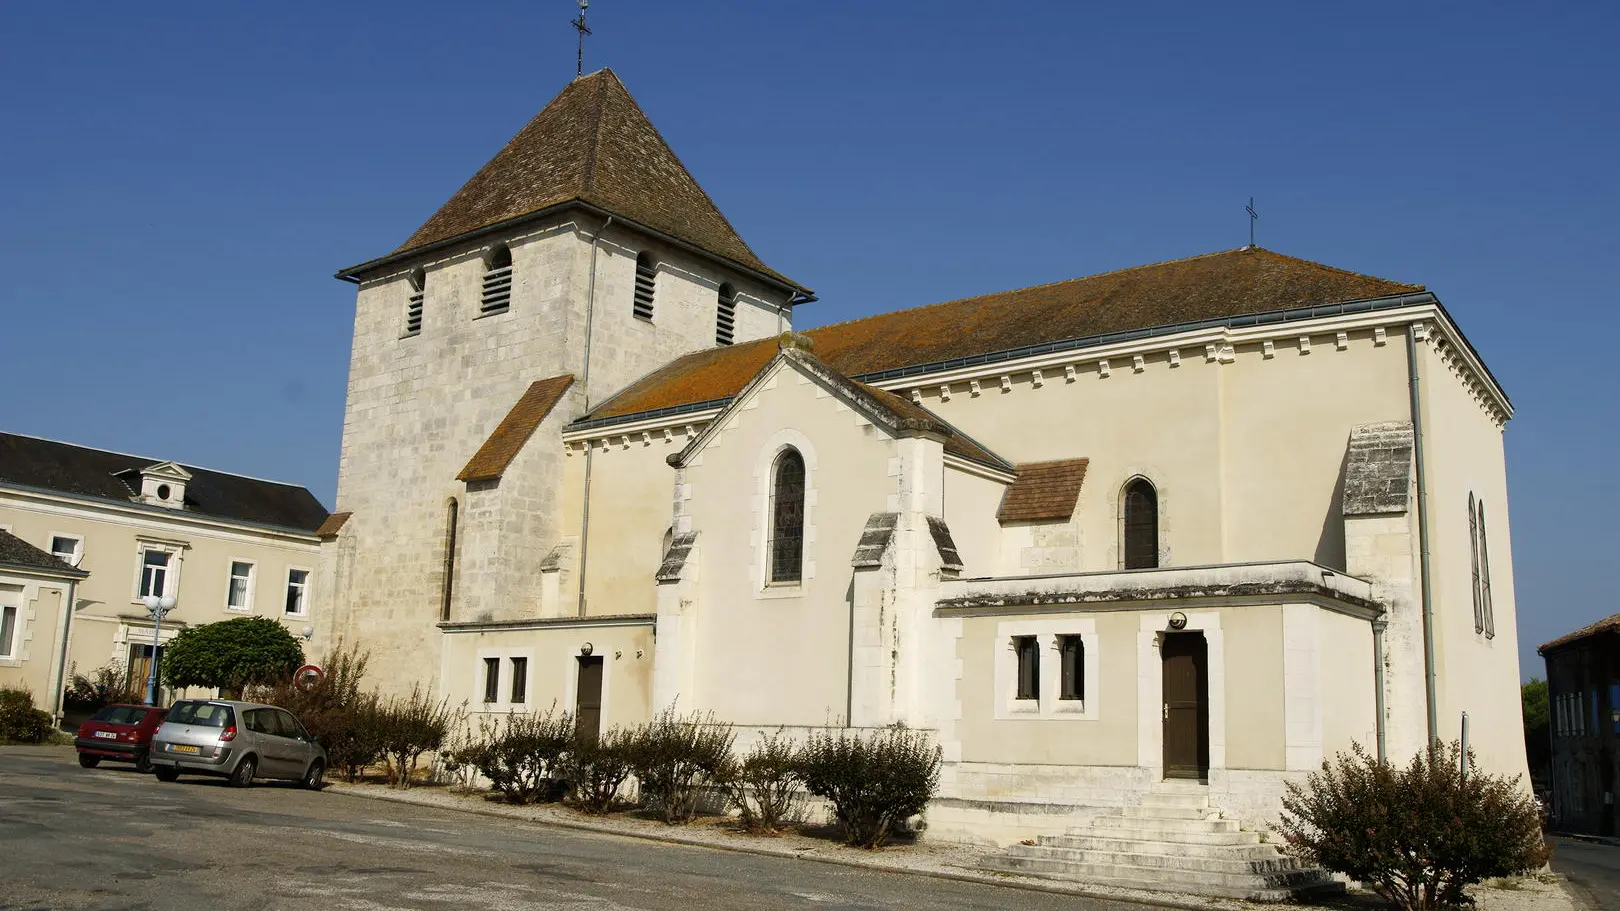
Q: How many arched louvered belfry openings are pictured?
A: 4